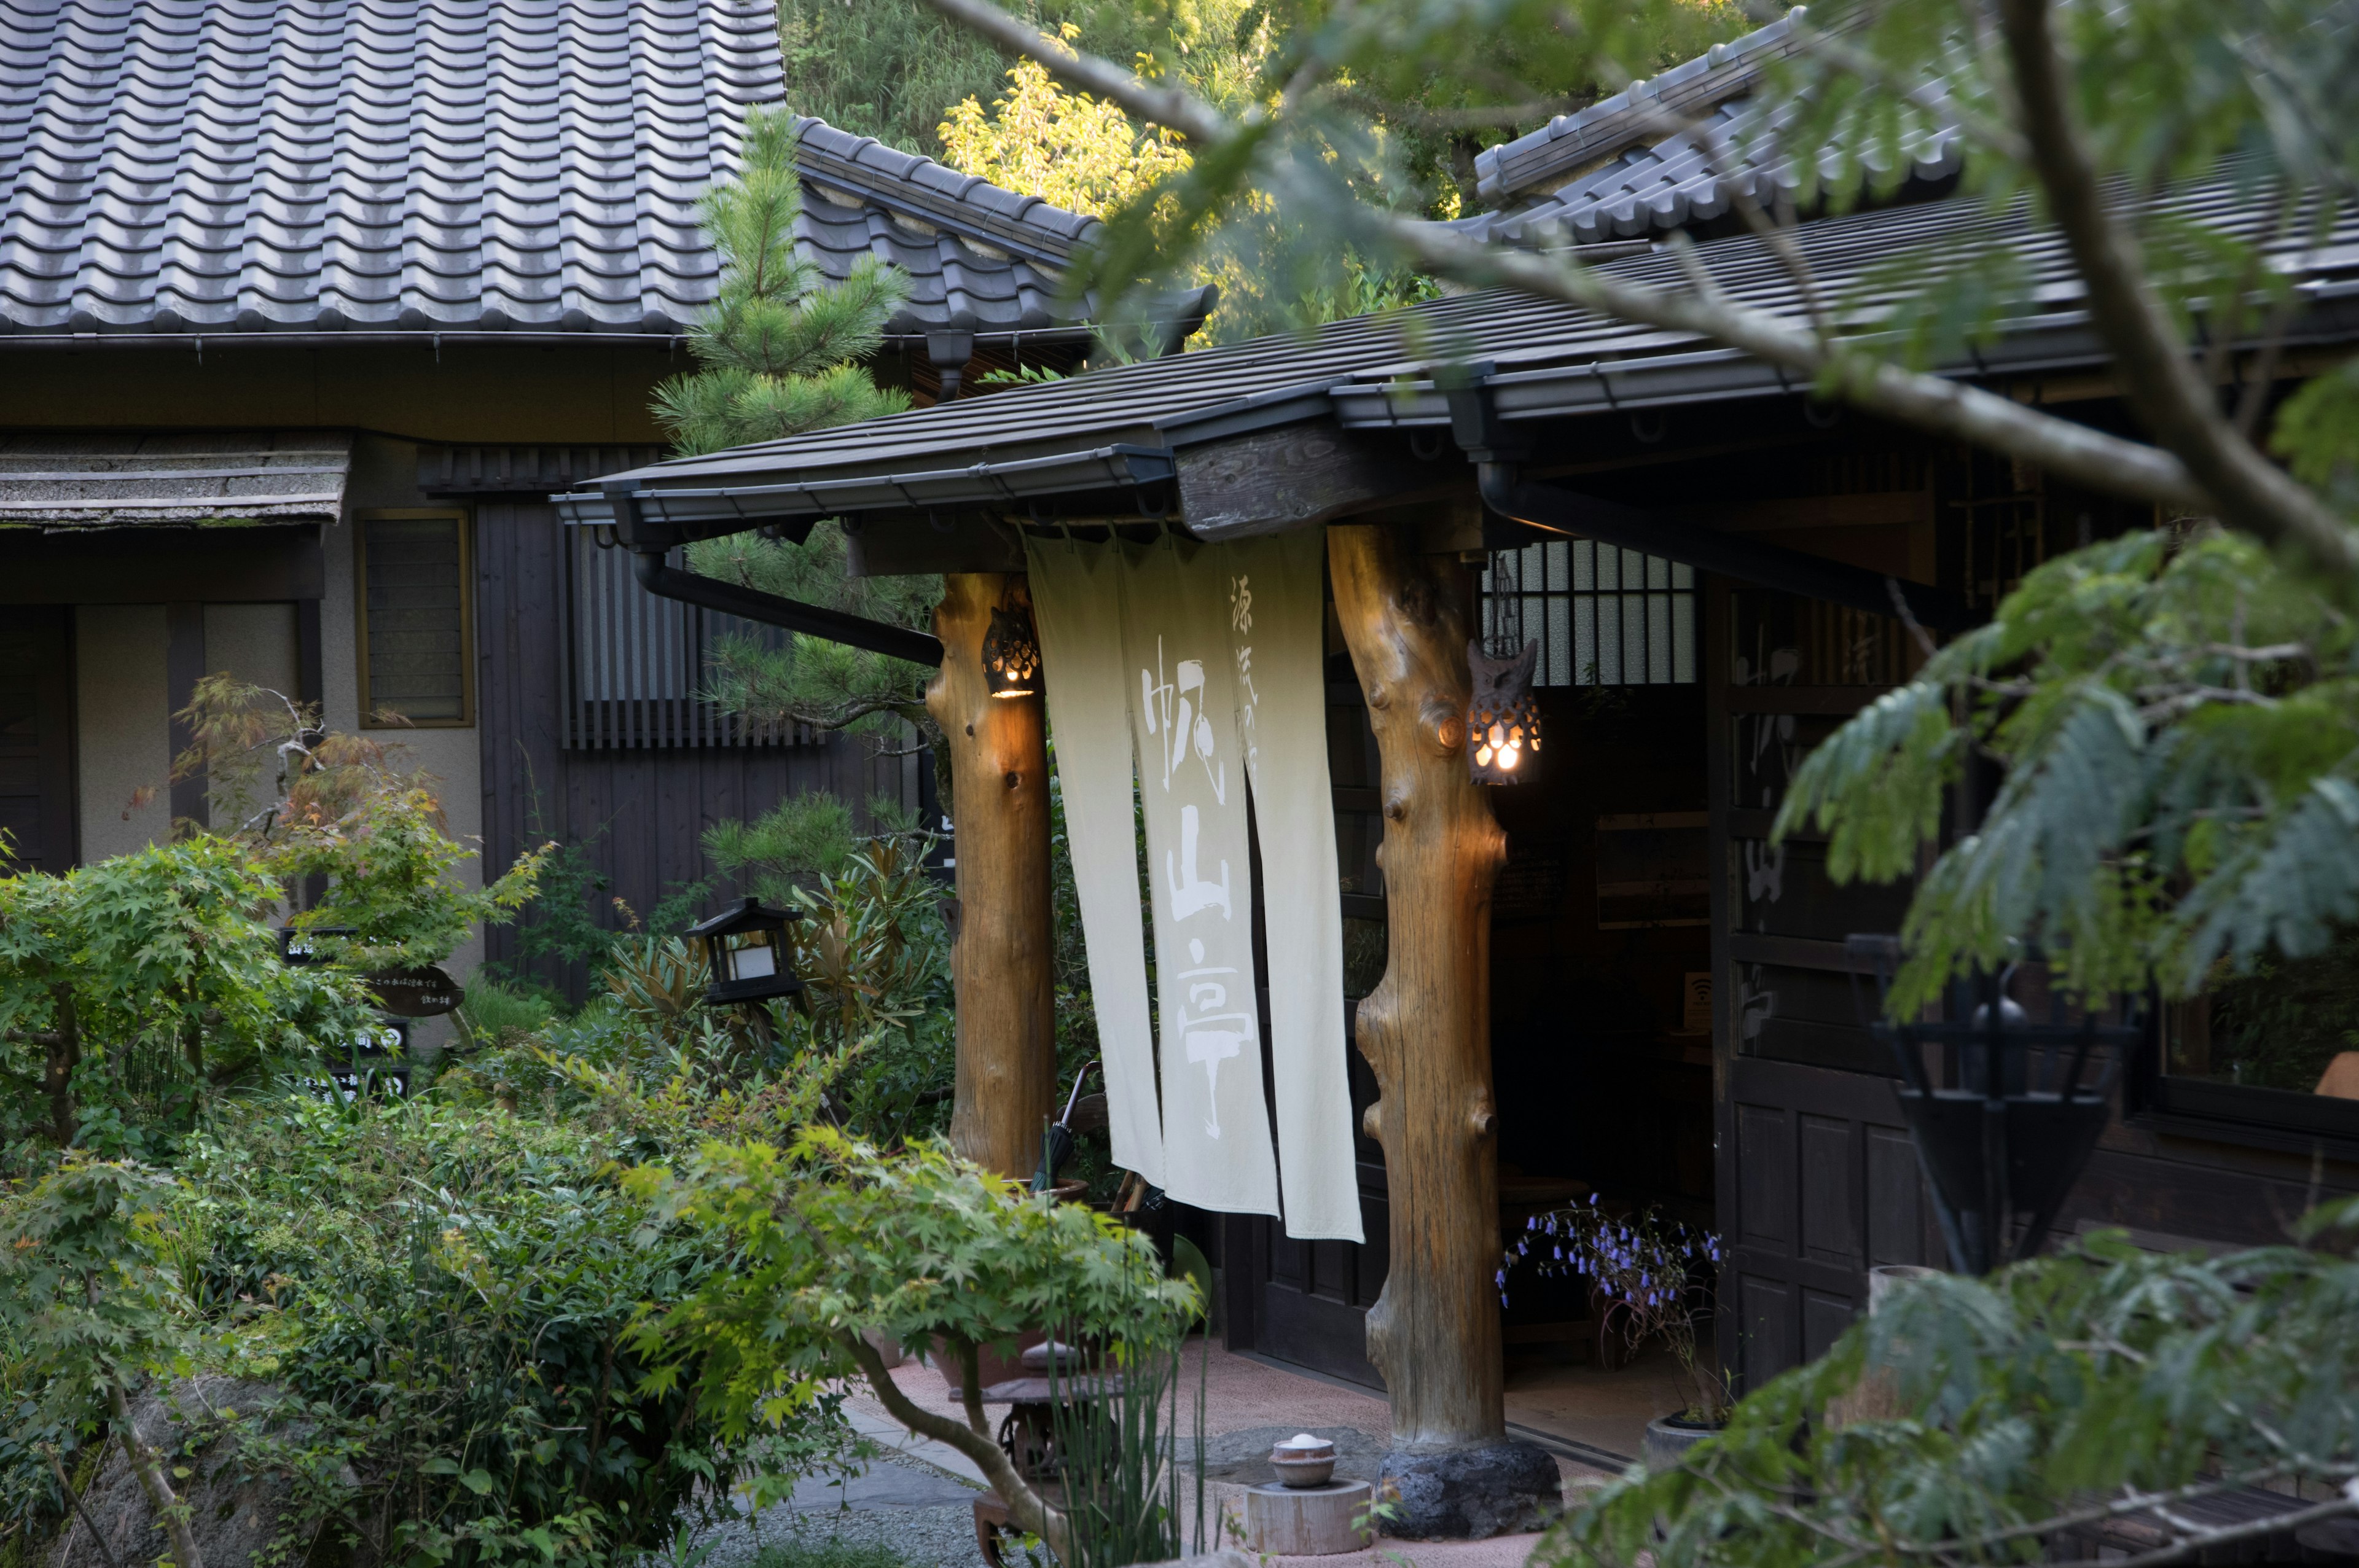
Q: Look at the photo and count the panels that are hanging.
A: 3